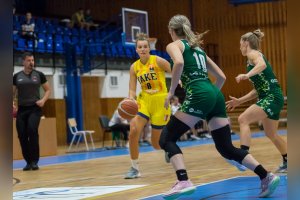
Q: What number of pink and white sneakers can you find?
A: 2